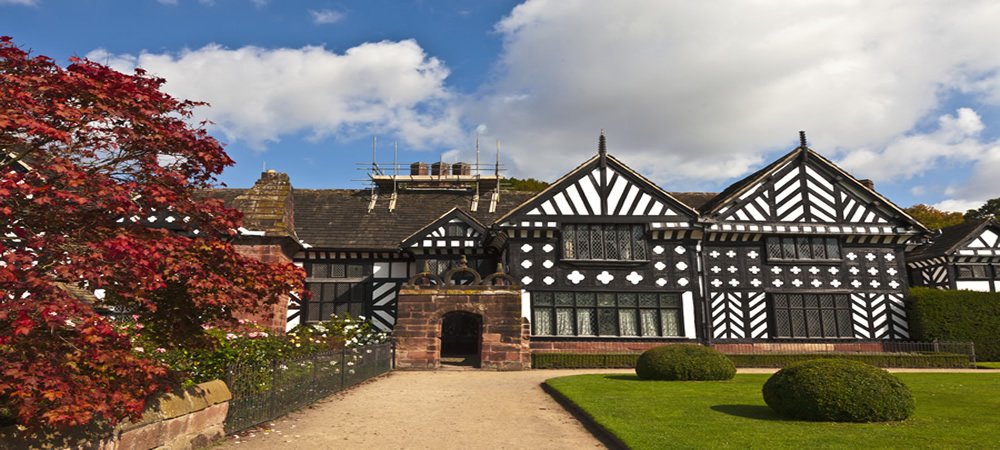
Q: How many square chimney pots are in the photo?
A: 3